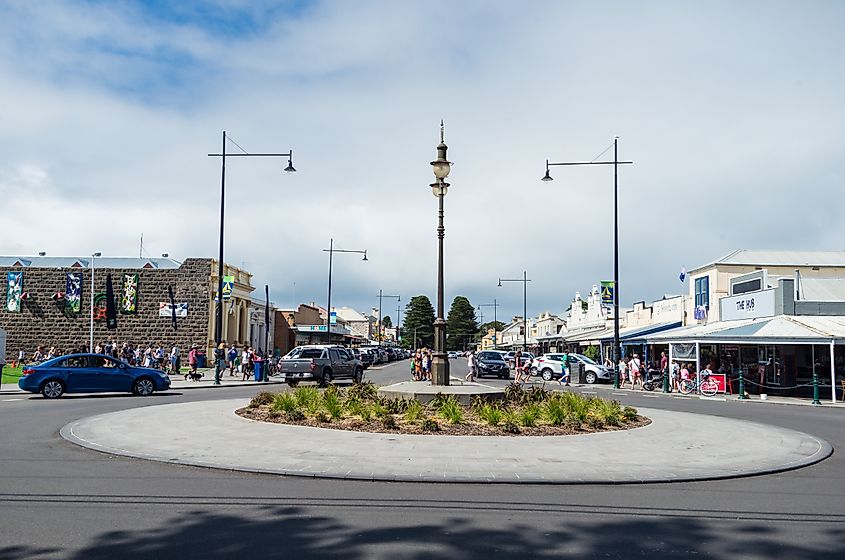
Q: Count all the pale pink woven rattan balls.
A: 0